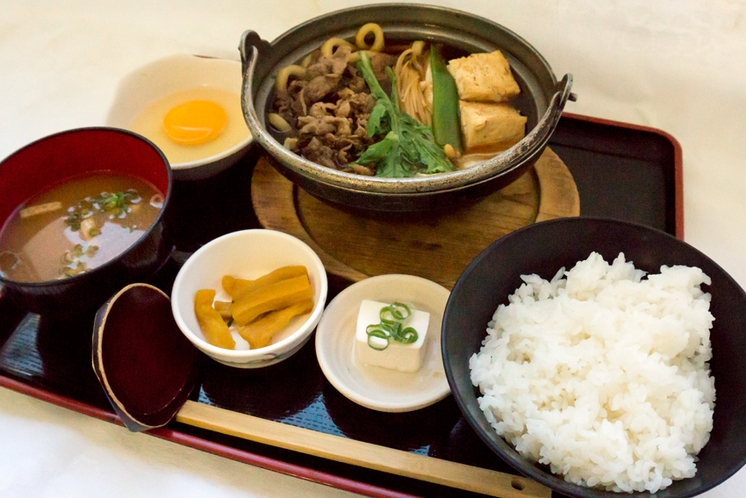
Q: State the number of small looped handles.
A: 2